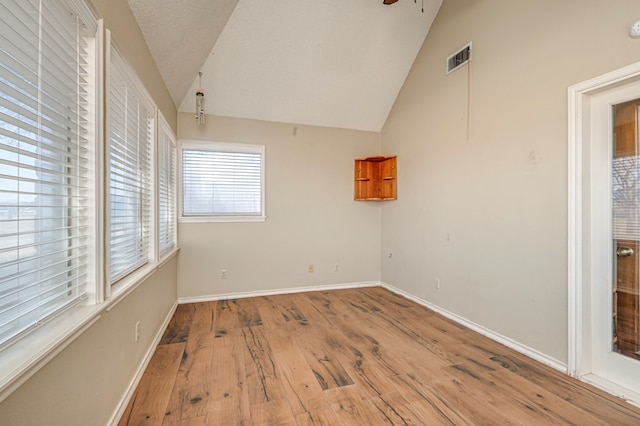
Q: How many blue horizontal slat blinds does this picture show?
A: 0